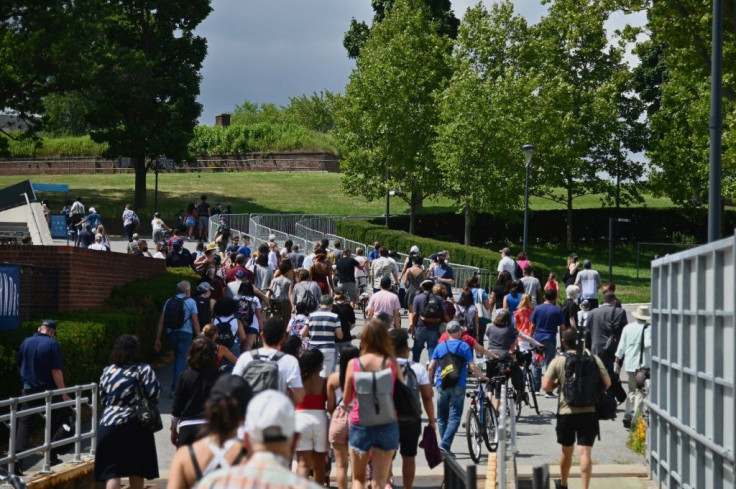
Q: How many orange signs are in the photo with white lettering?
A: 0